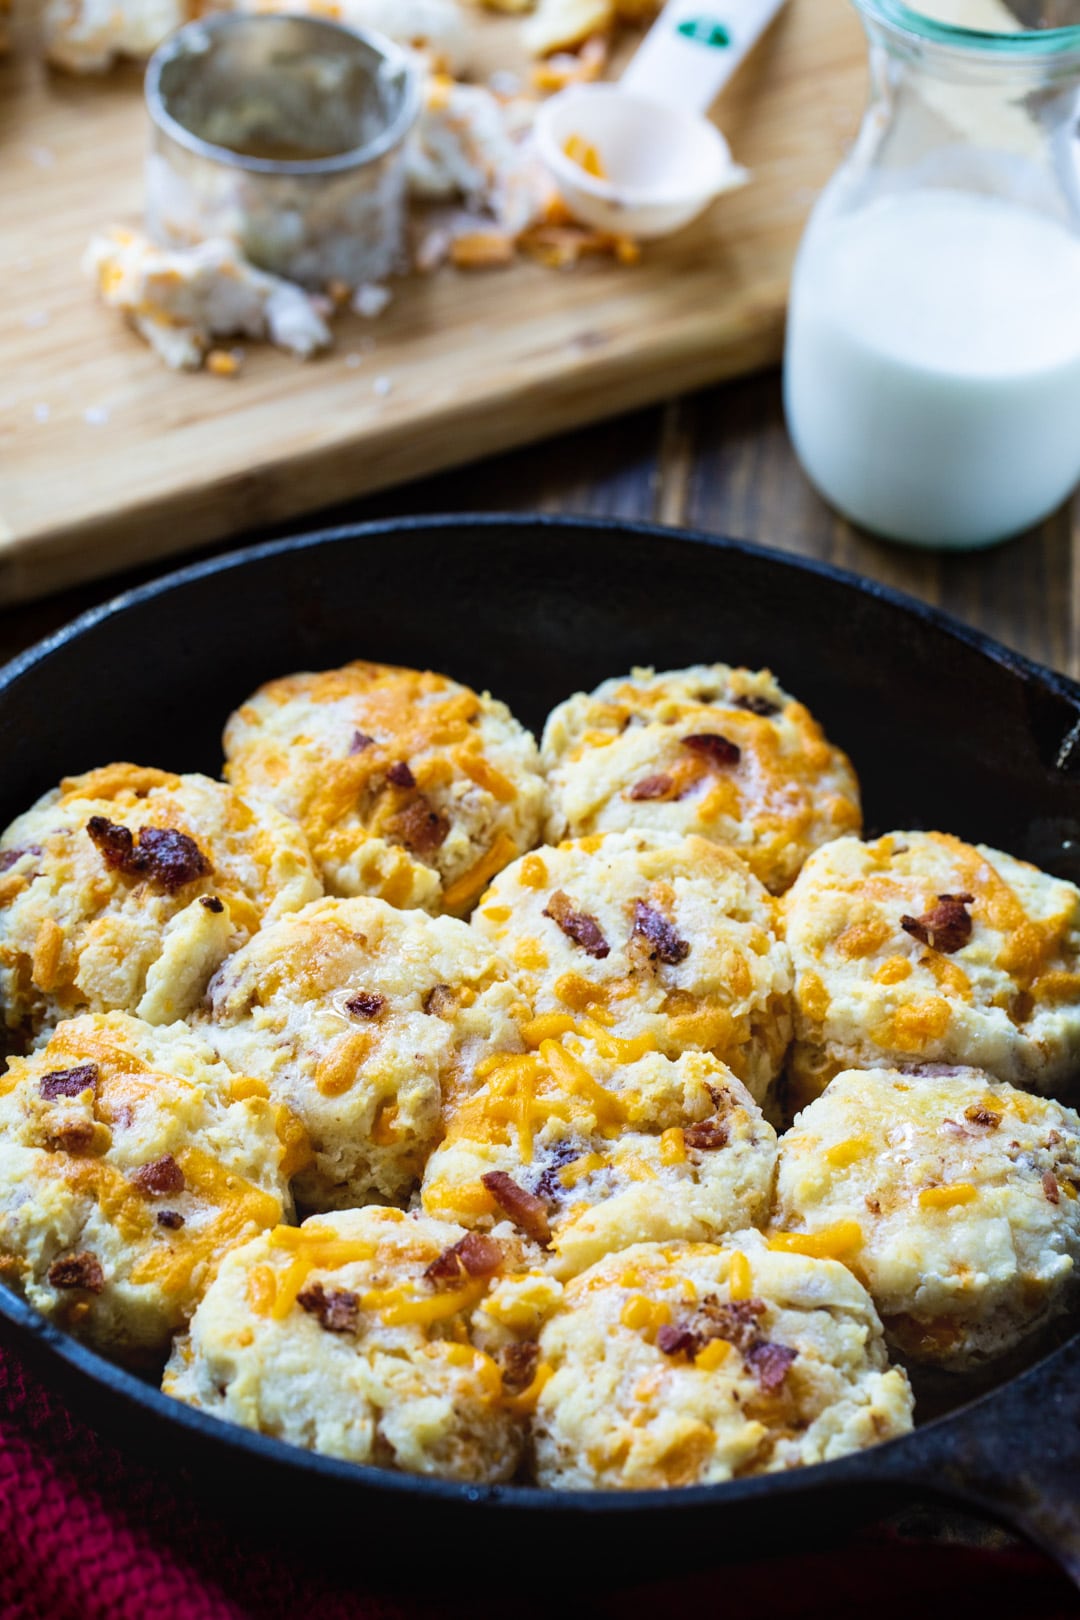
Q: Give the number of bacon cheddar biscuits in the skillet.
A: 11